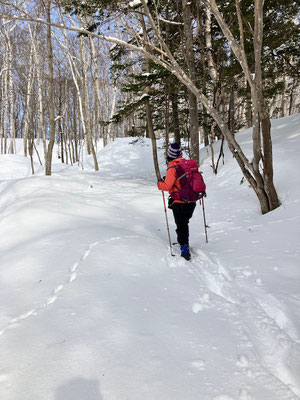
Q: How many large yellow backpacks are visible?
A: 0